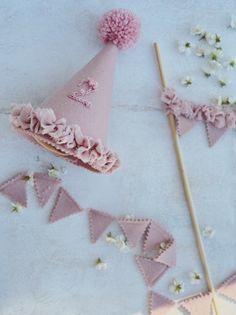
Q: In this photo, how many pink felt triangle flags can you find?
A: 13